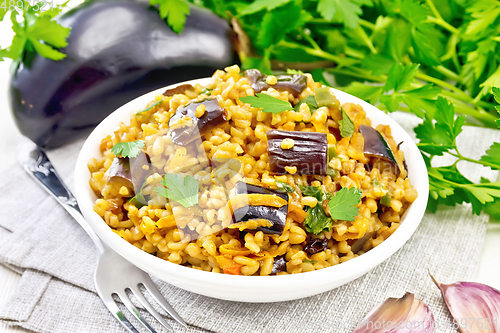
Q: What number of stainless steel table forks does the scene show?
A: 1